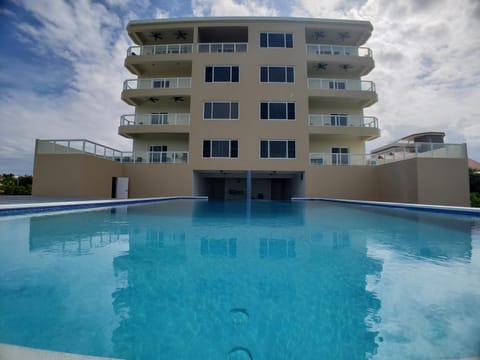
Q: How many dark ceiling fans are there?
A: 8